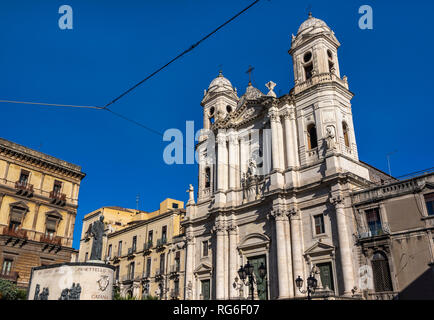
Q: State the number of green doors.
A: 3